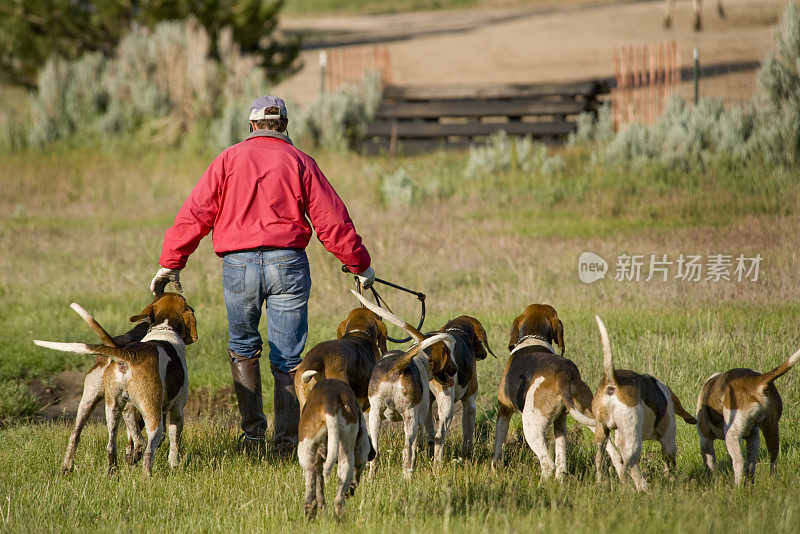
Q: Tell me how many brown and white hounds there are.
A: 9